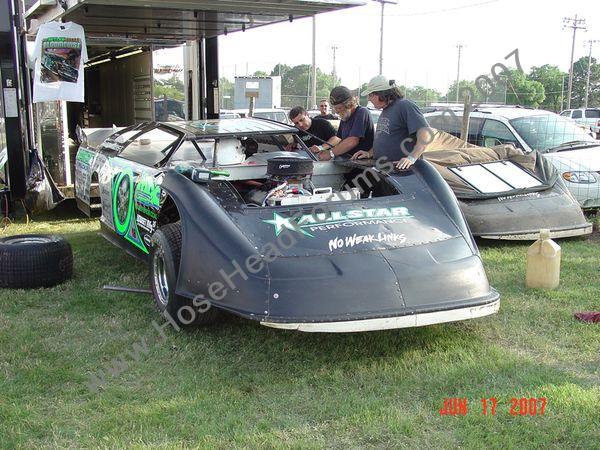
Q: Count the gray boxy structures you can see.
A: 1